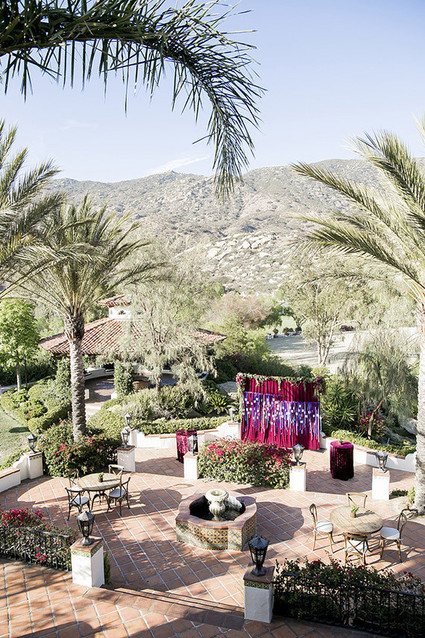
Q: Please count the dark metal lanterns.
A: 9